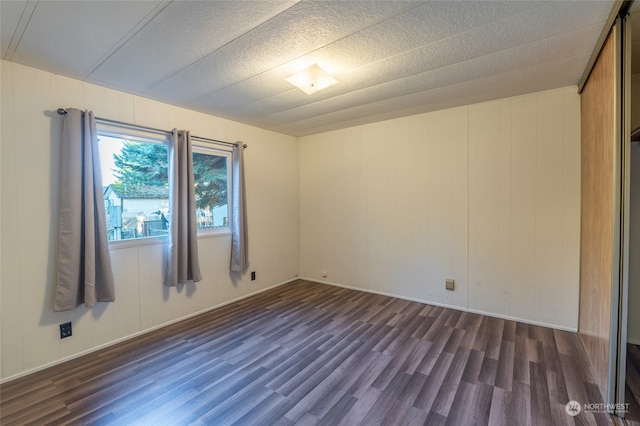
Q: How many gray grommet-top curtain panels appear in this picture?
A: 3